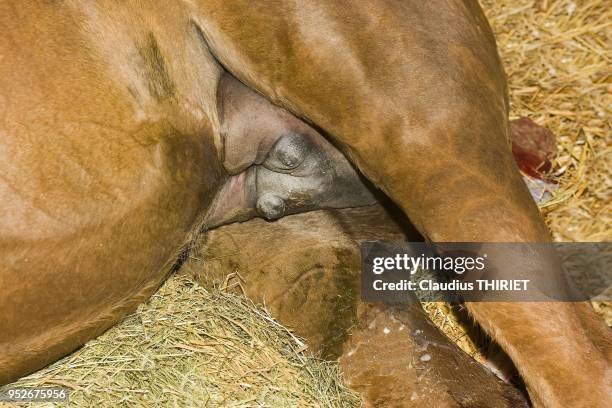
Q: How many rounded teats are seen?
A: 2